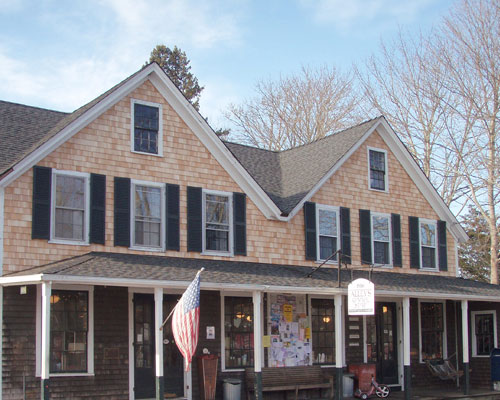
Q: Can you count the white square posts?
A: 6